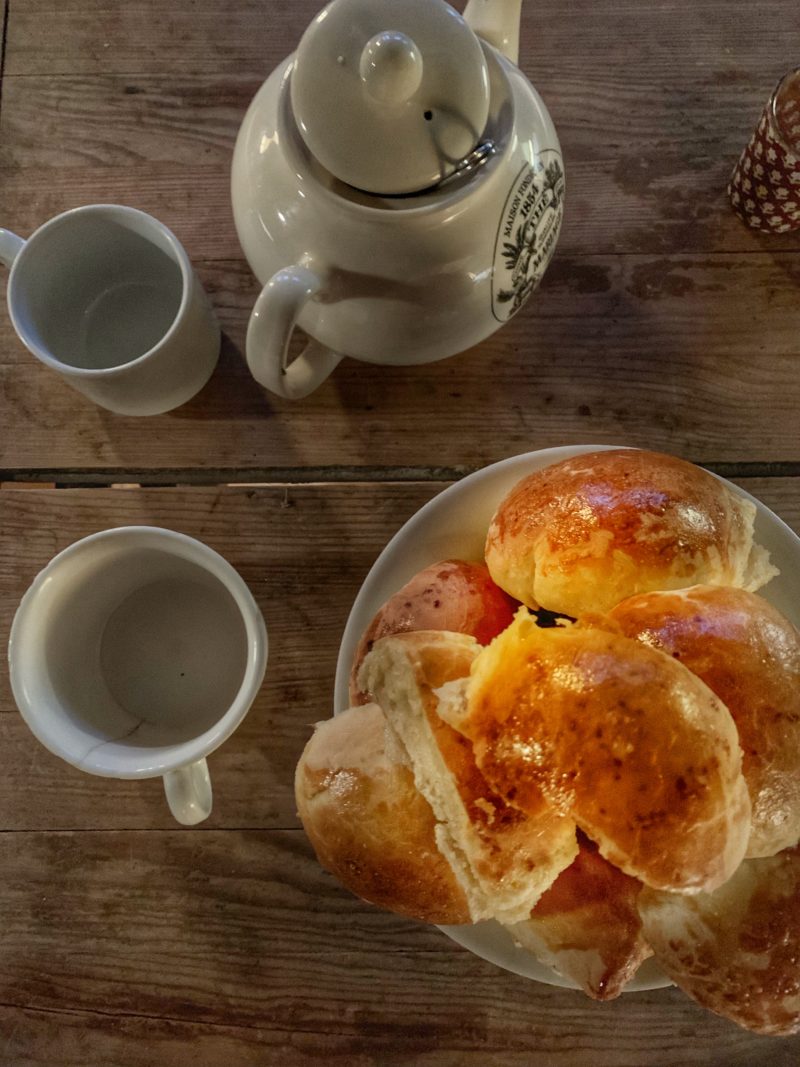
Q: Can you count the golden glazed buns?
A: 8